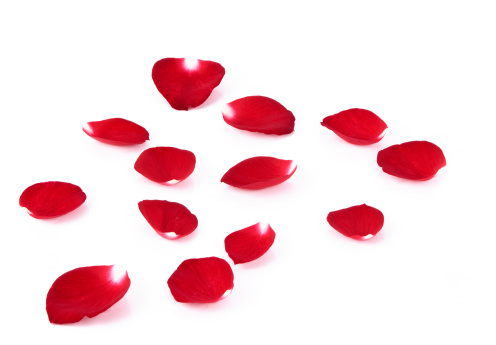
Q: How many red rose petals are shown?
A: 13